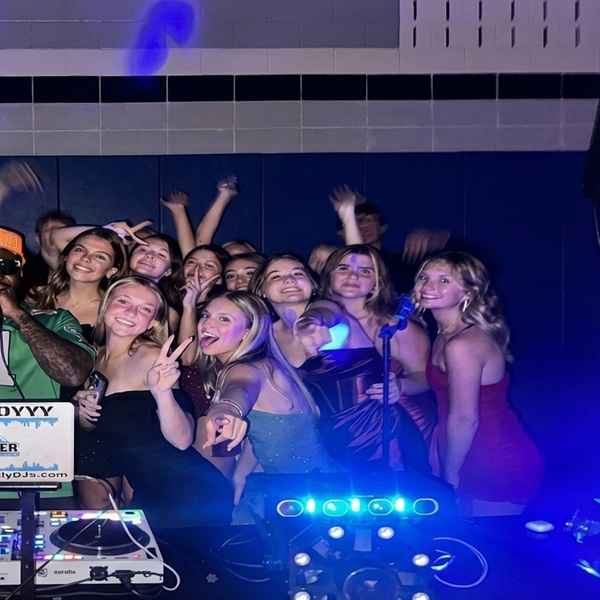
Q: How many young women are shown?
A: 9